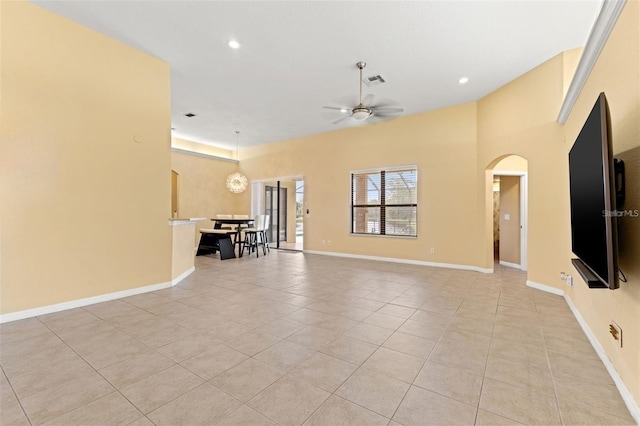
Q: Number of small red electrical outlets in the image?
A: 0